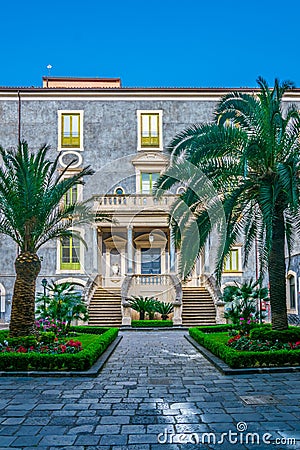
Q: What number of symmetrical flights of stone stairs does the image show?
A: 2